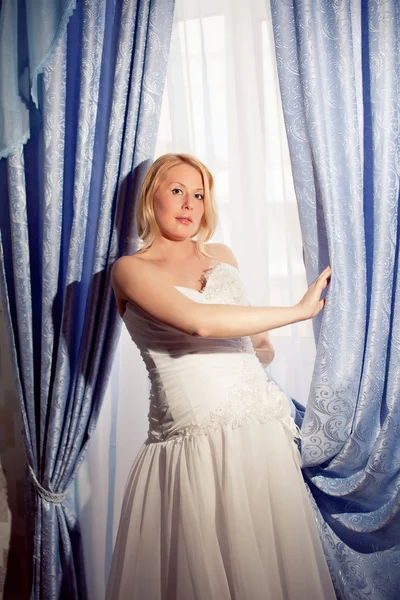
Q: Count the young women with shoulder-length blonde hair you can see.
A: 1